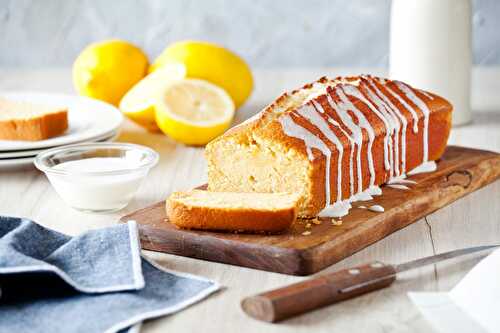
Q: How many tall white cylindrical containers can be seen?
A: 1